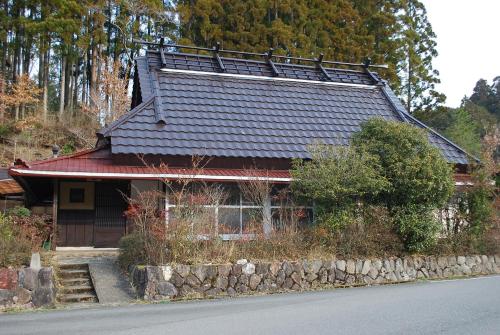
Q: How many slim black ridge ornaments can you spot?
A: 5